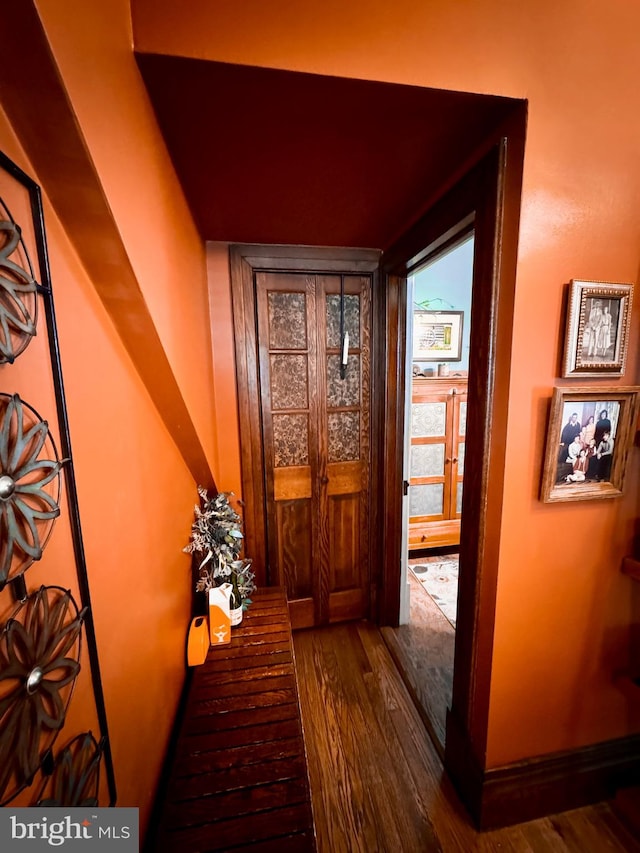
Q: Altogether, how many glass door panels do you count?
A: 6